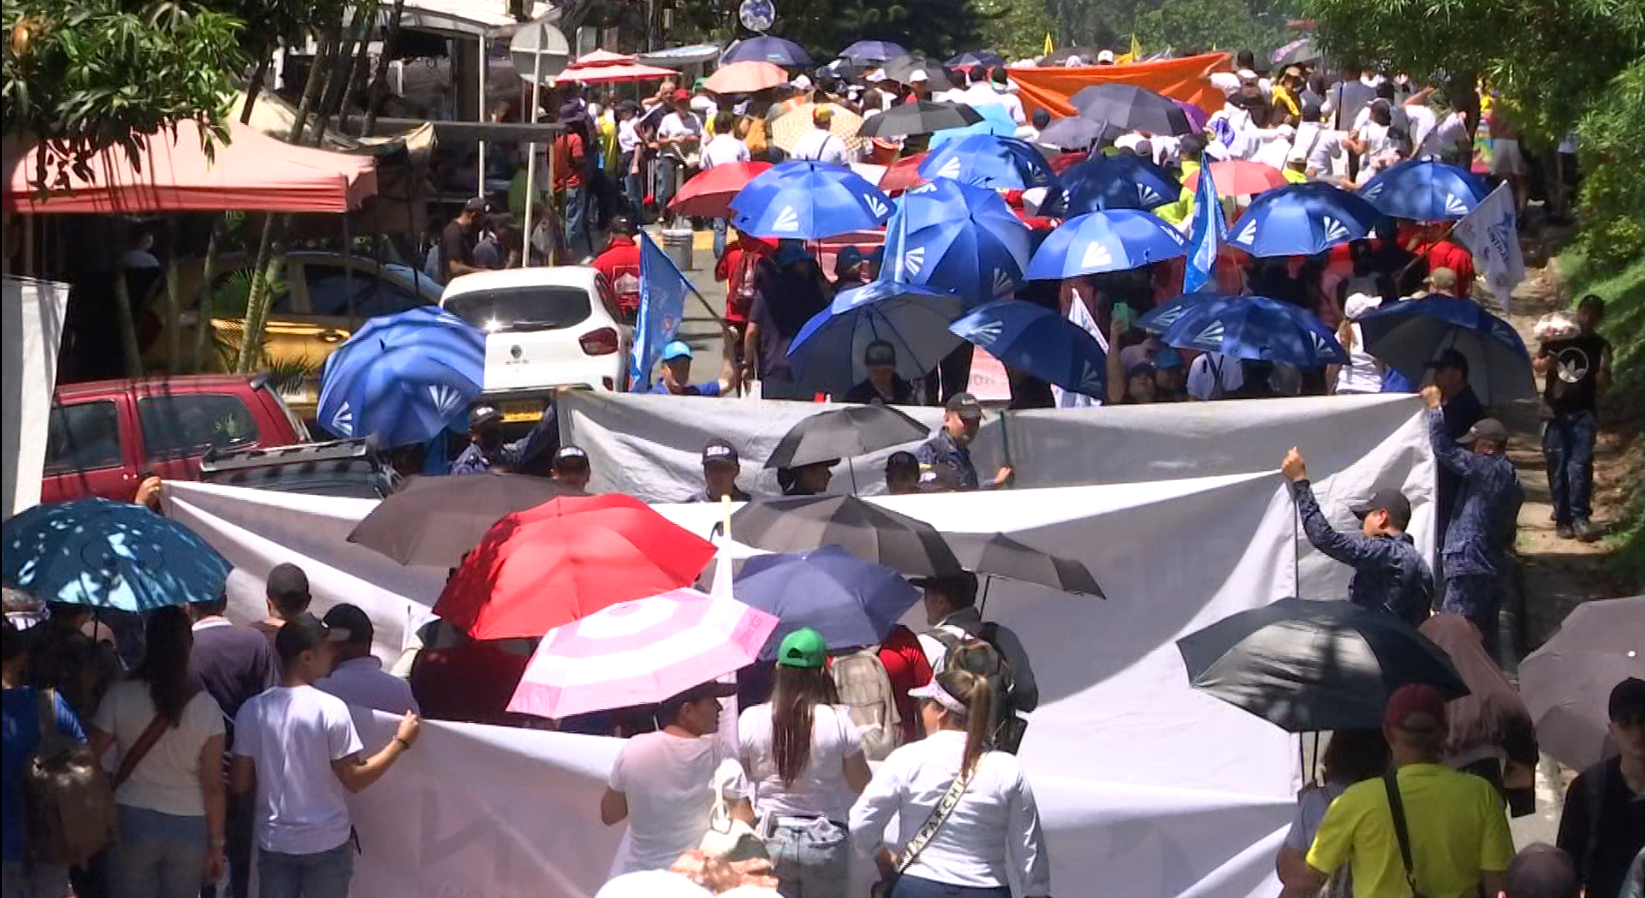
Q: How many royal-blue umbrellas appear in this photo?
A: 13